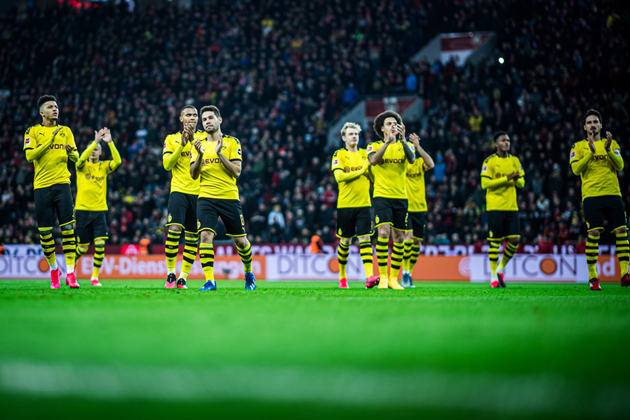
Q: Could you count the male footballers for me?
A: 9